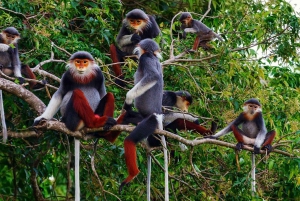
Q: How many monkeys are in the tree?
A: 7